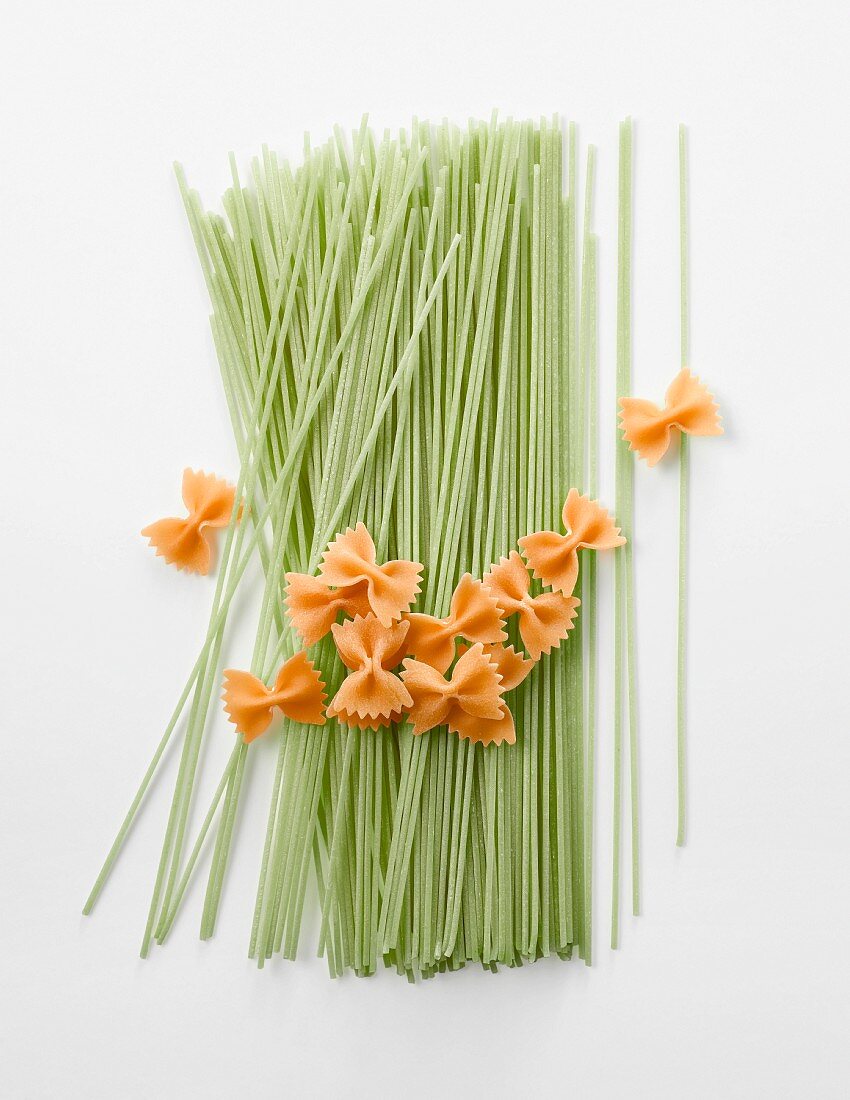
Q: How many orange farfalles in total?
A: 12